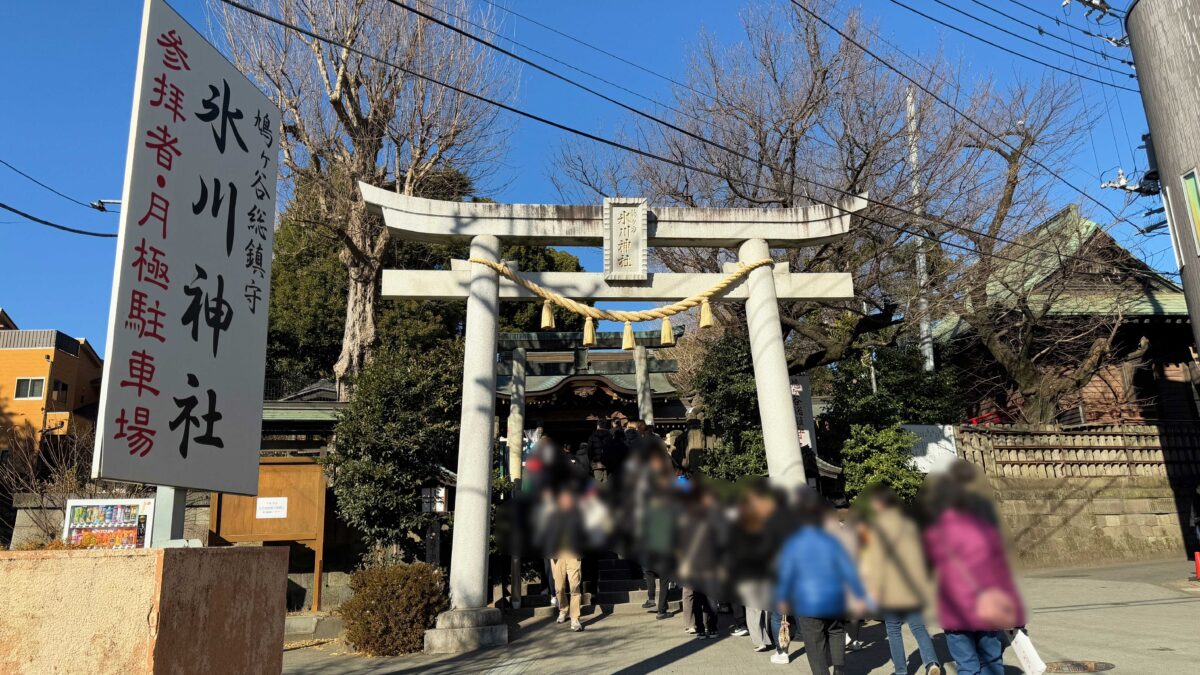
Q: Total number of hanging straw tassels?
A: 5